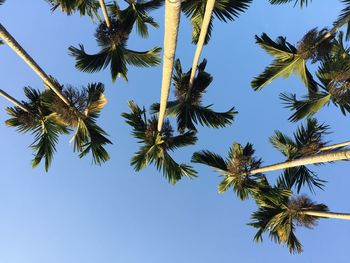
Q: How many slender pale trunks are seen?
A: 8